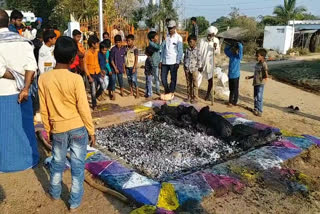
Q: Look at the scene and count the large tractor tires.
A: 0